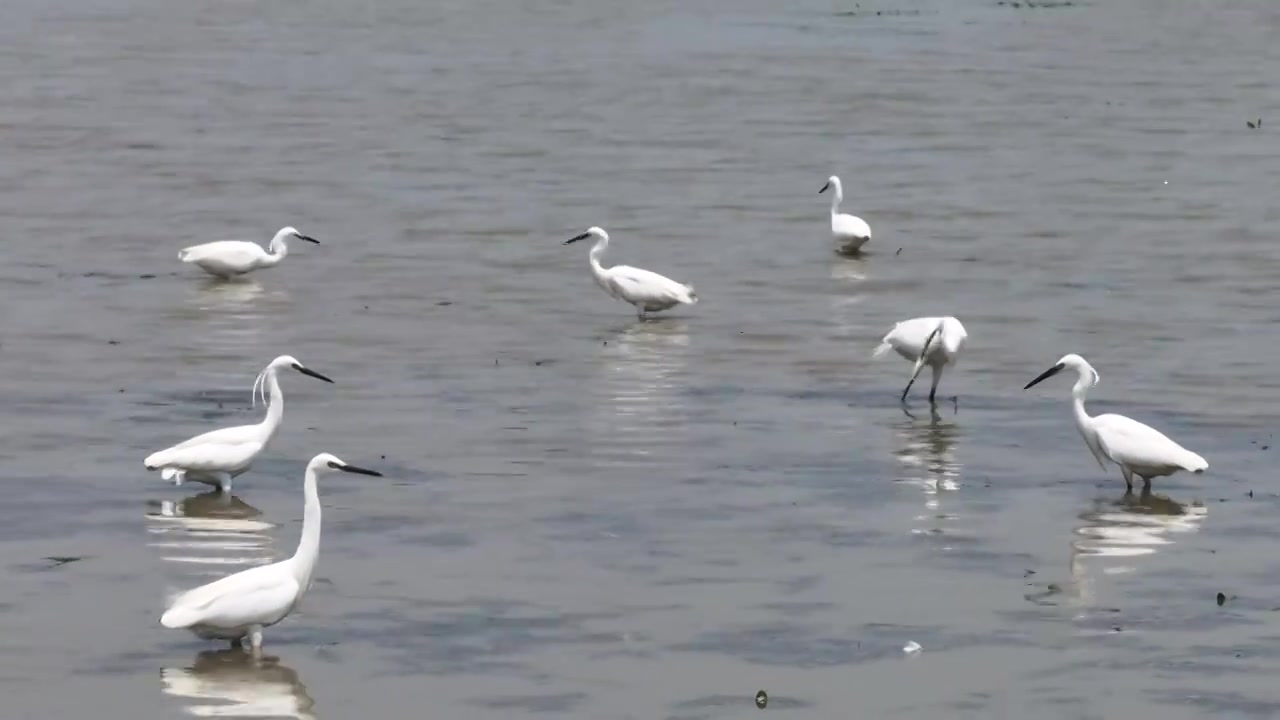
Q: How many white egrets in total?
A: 7